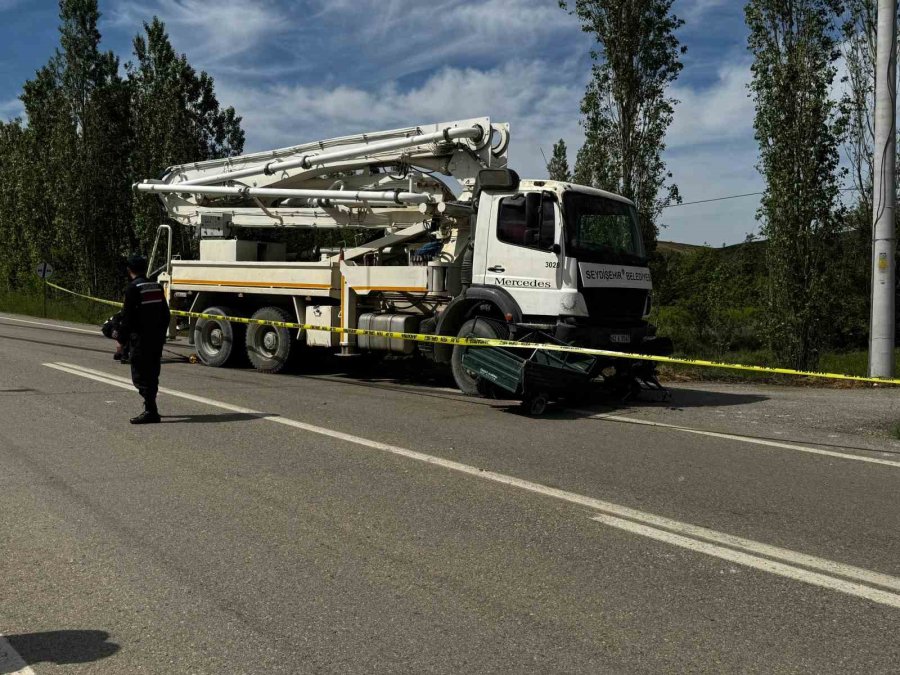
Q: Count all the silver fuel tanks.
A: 1